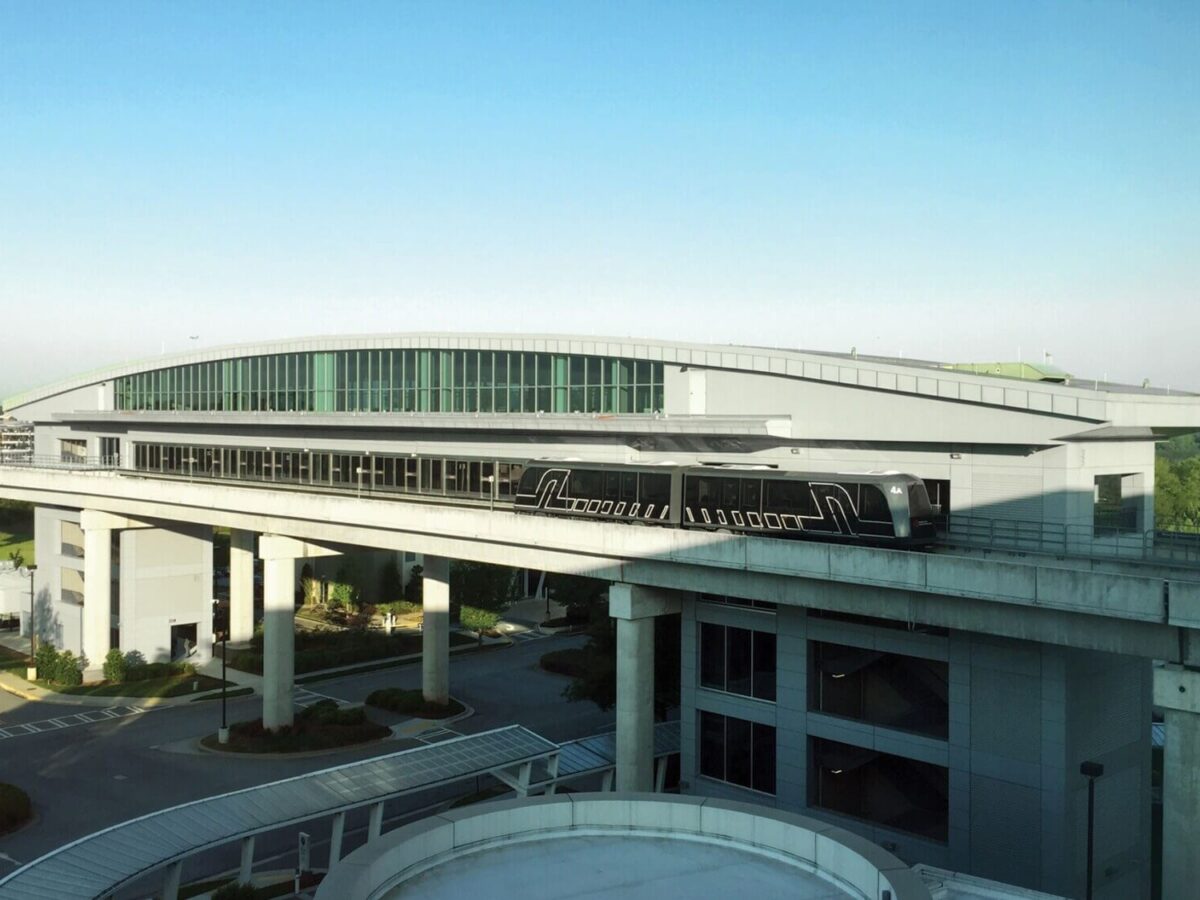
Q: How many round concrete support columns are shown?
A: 6